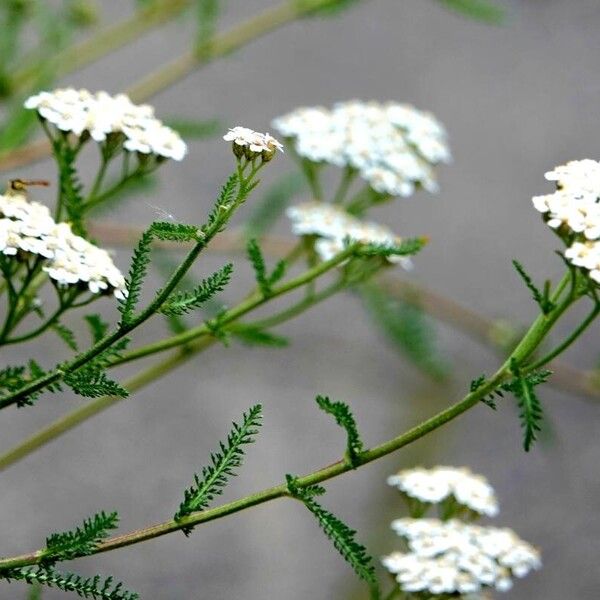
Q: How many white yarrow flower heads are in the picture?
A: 8